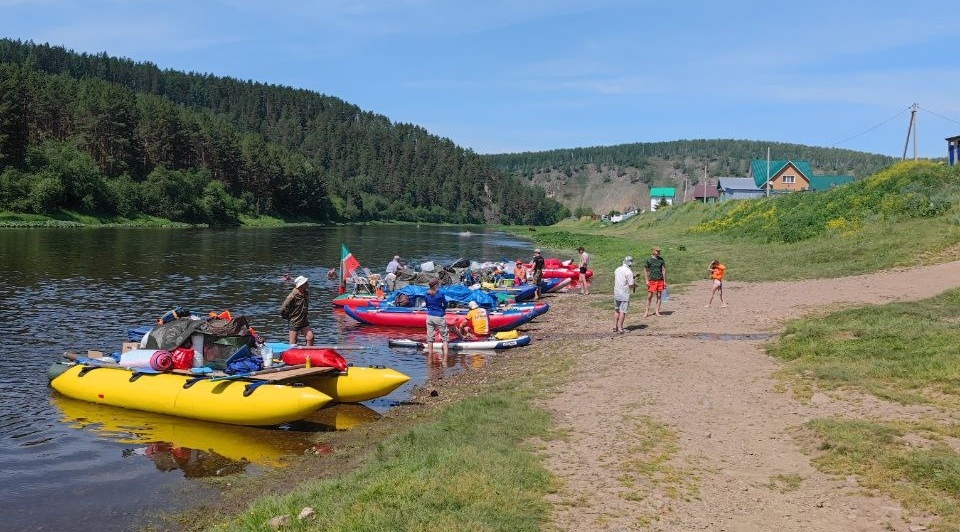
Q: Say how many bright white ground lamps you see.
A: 0